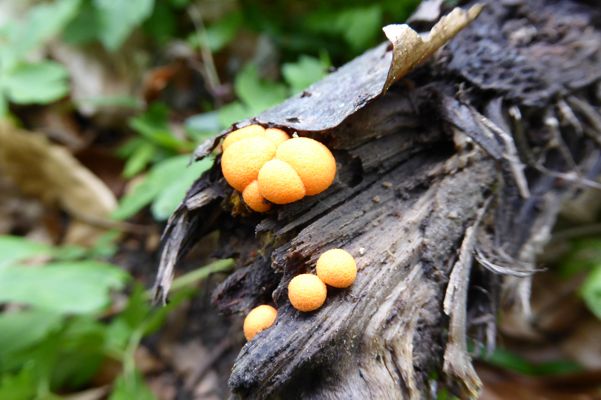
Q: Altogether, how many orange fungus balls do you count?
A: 9